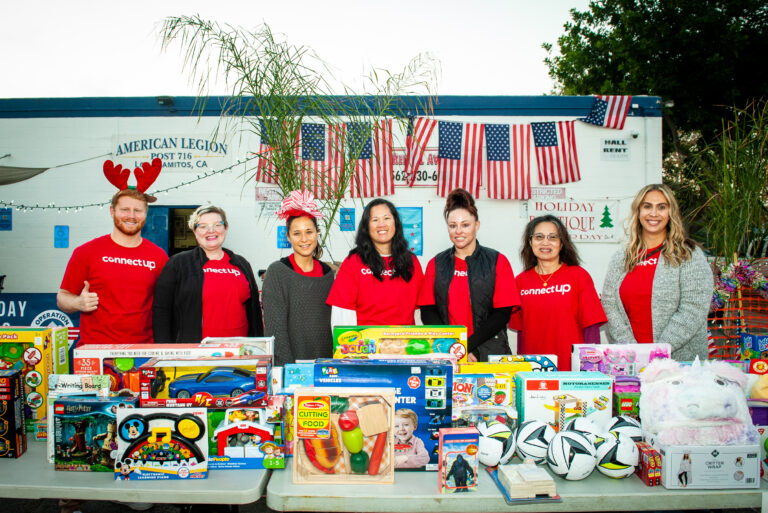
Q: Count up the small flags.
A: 8